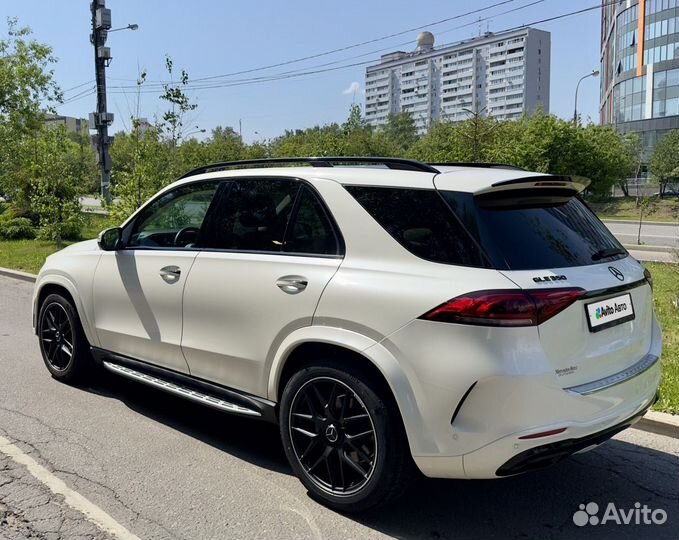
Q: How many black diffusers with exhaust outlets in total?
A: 1